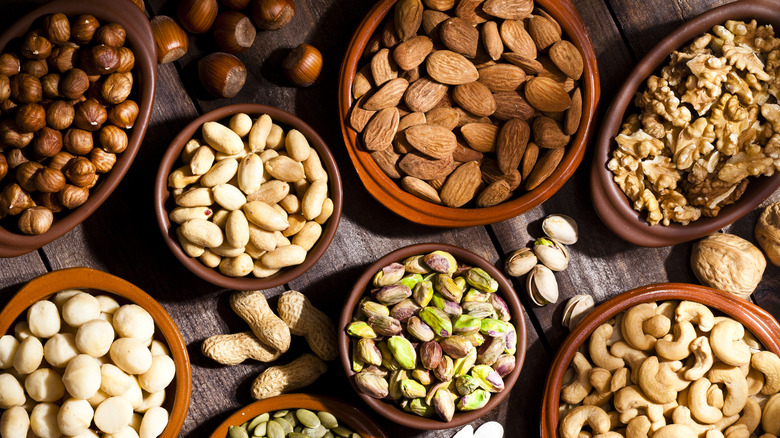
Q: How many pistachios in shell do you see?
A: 5